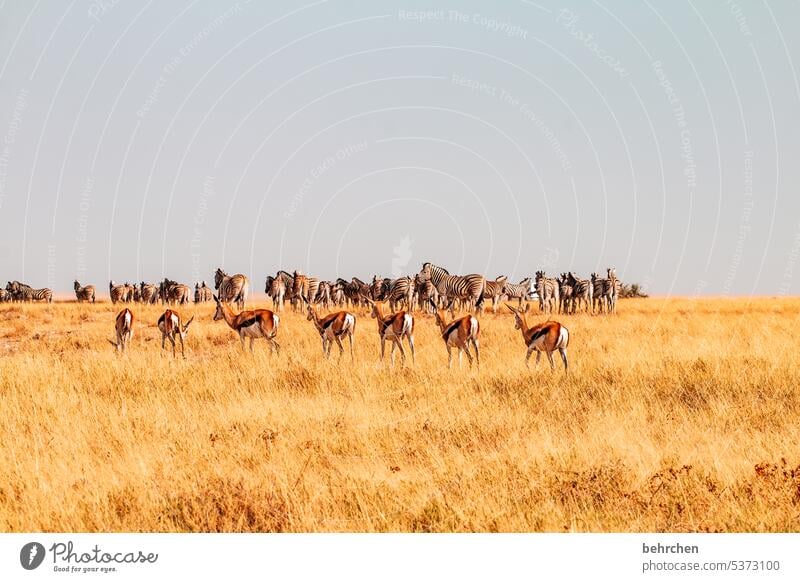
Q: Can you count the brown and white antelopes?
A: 7